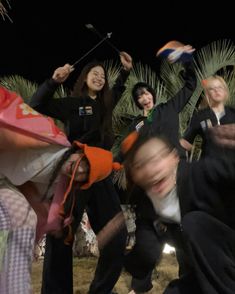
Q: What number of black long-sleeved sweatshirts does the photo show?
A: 4